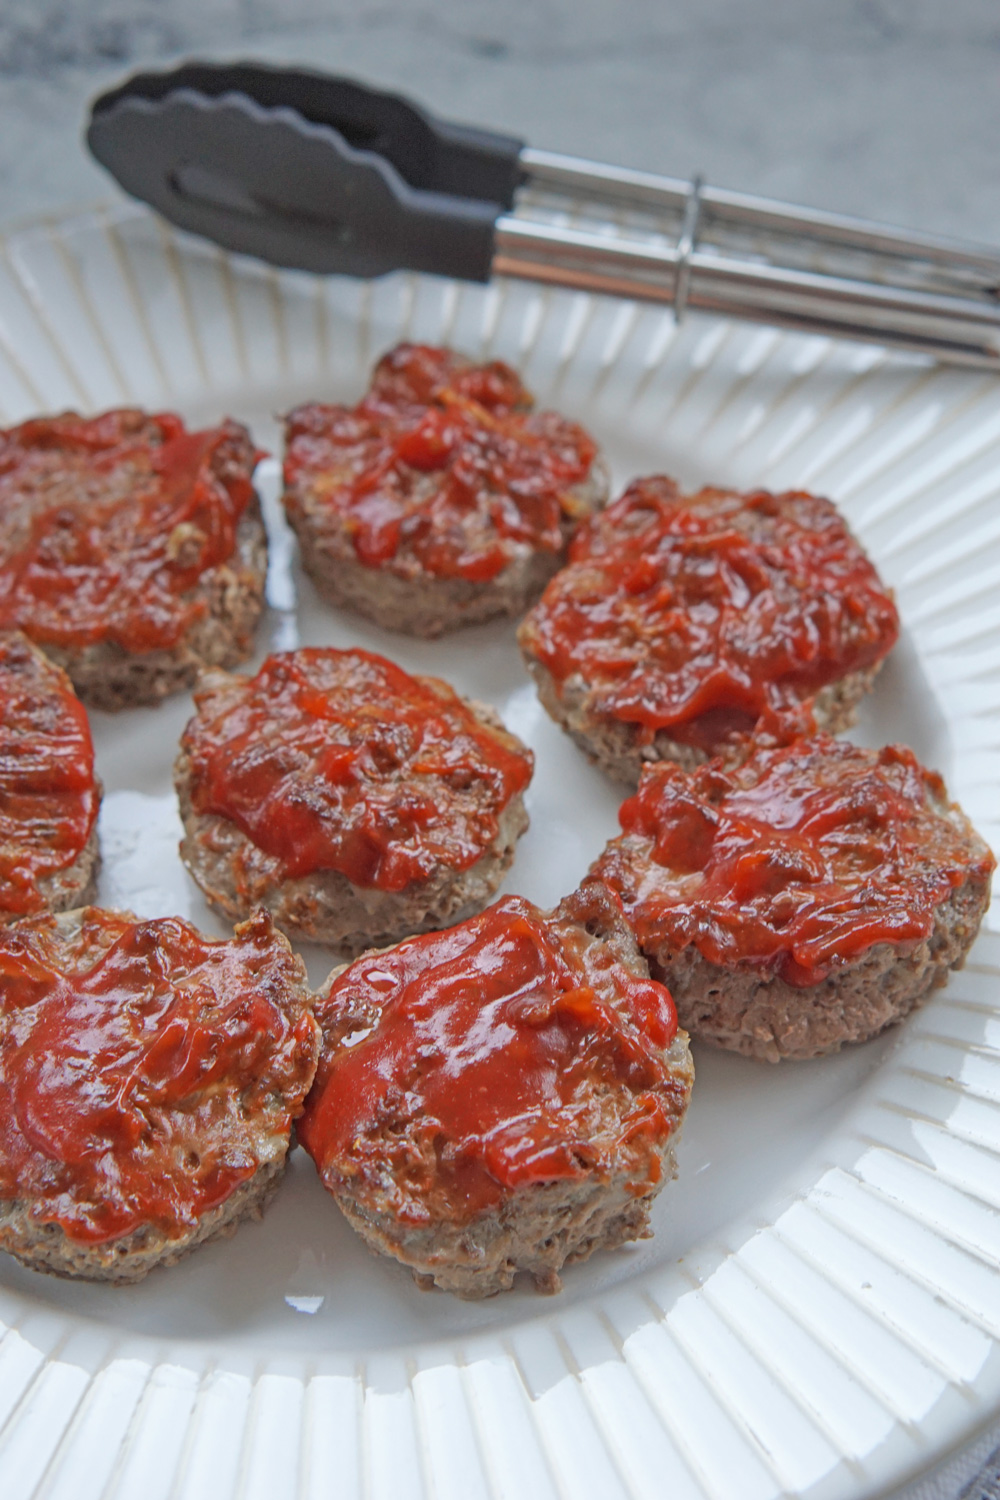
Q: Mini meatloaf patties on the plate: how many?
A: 8